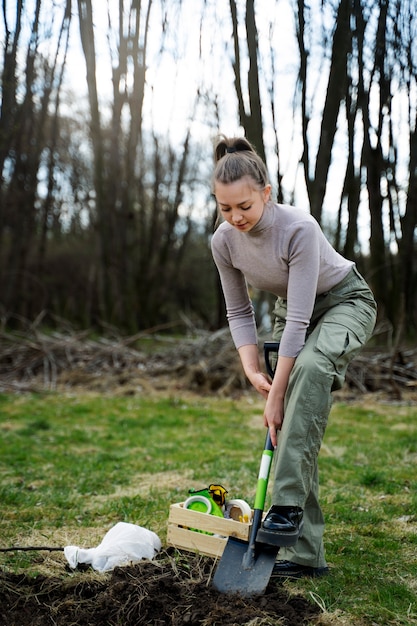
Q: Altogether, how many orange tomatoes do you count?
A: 0